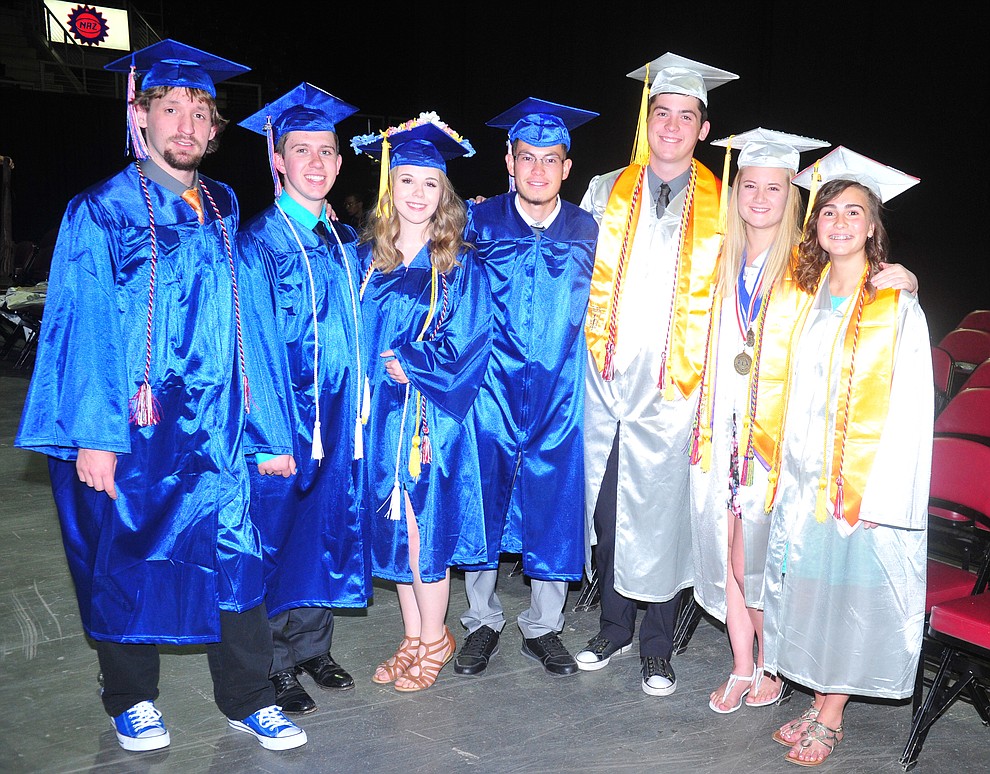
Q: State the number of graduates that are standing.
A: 7